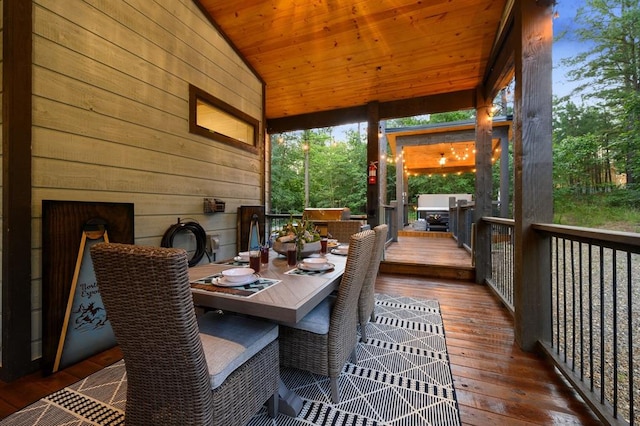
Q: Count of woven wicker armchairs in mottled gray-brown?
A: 4